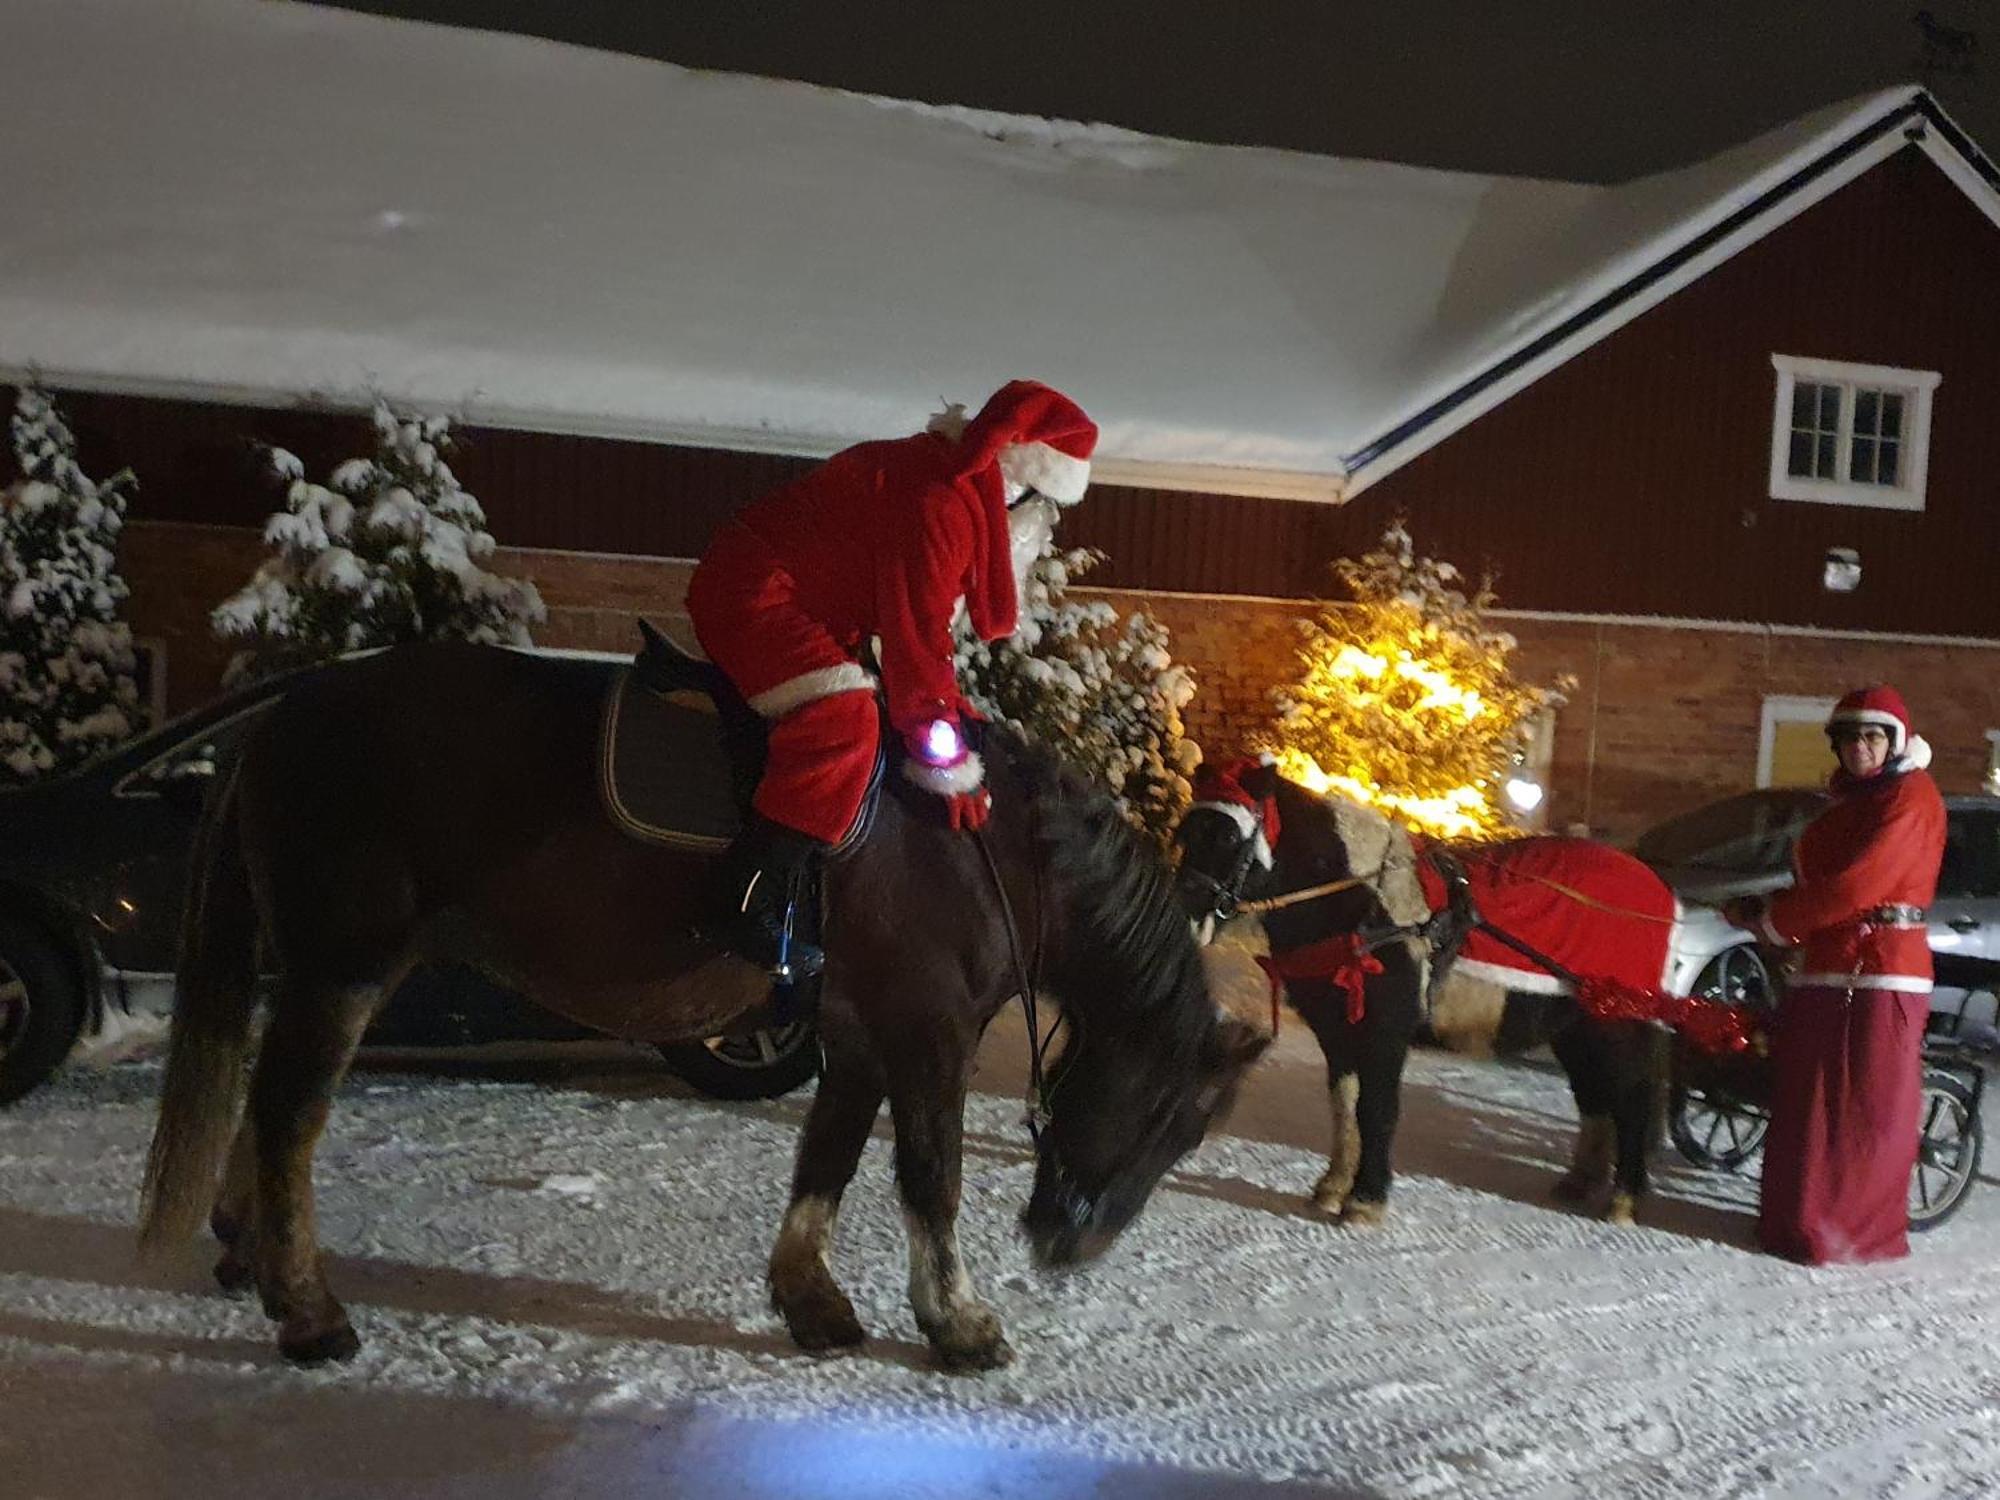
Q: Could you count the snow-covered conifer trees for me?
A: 4